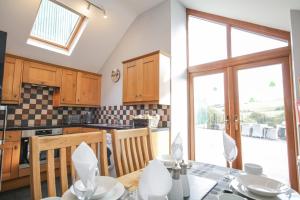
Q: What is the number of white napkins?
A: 4